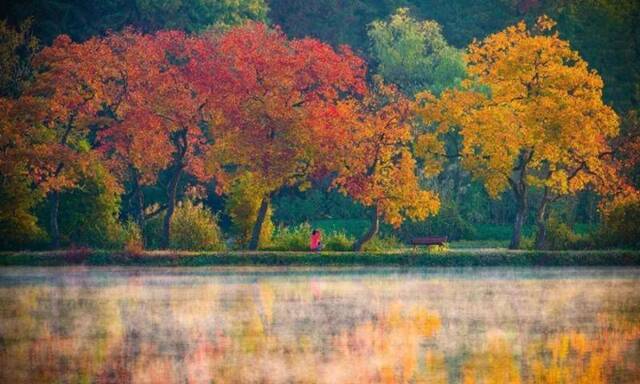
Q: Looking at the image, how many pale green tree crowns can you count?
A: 1